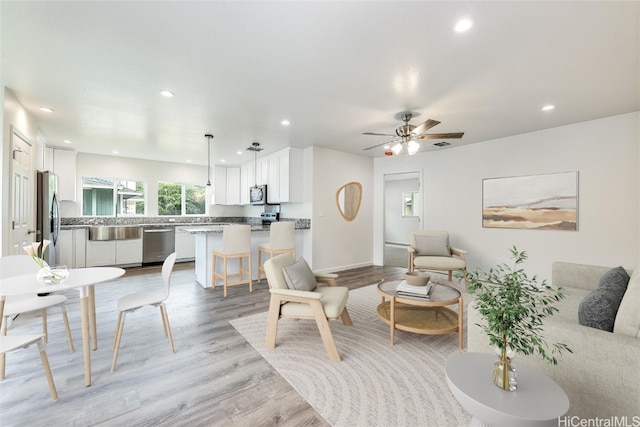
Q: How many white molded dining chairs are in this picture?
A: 3